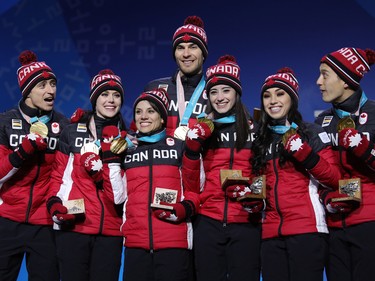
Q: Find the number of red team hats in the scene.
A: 7